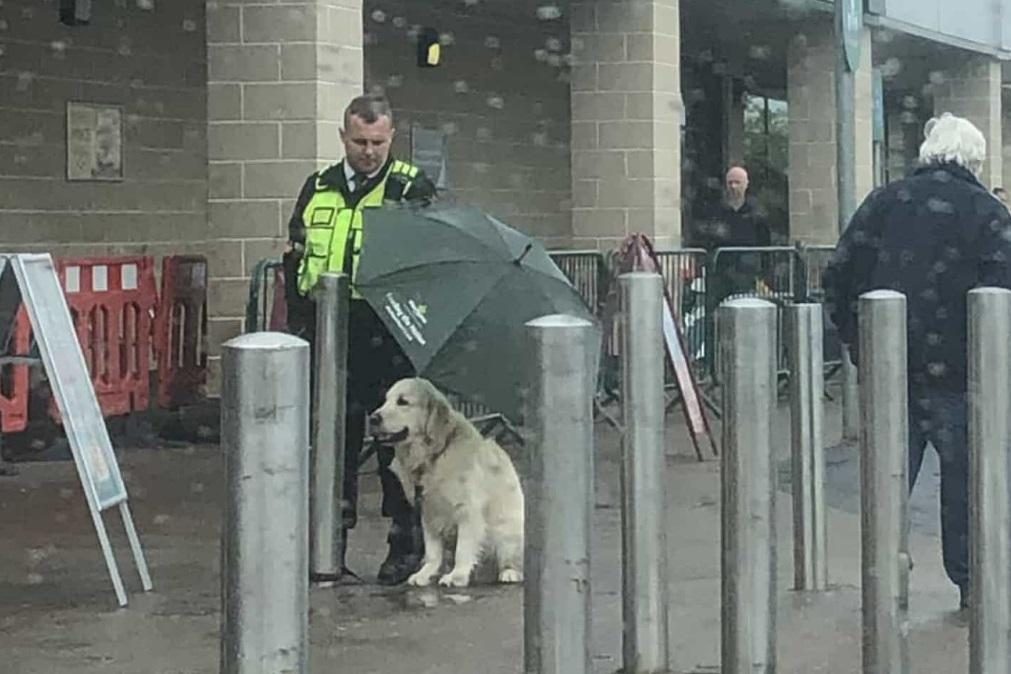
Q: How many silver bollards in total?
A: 8